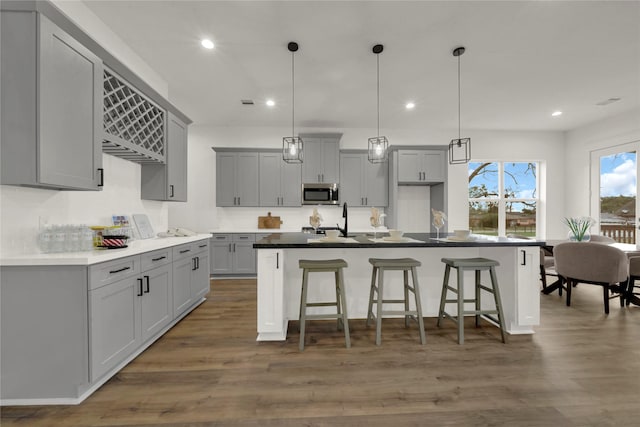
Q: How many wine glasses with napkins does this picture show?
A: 3